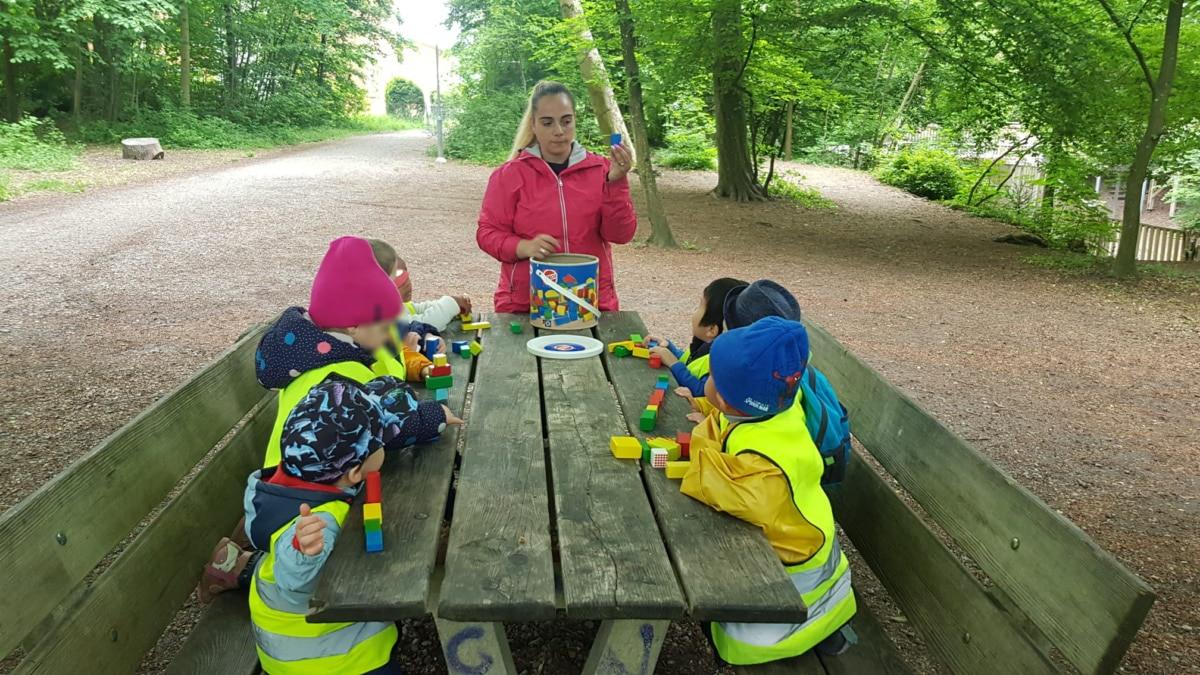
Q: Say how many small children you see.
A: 7